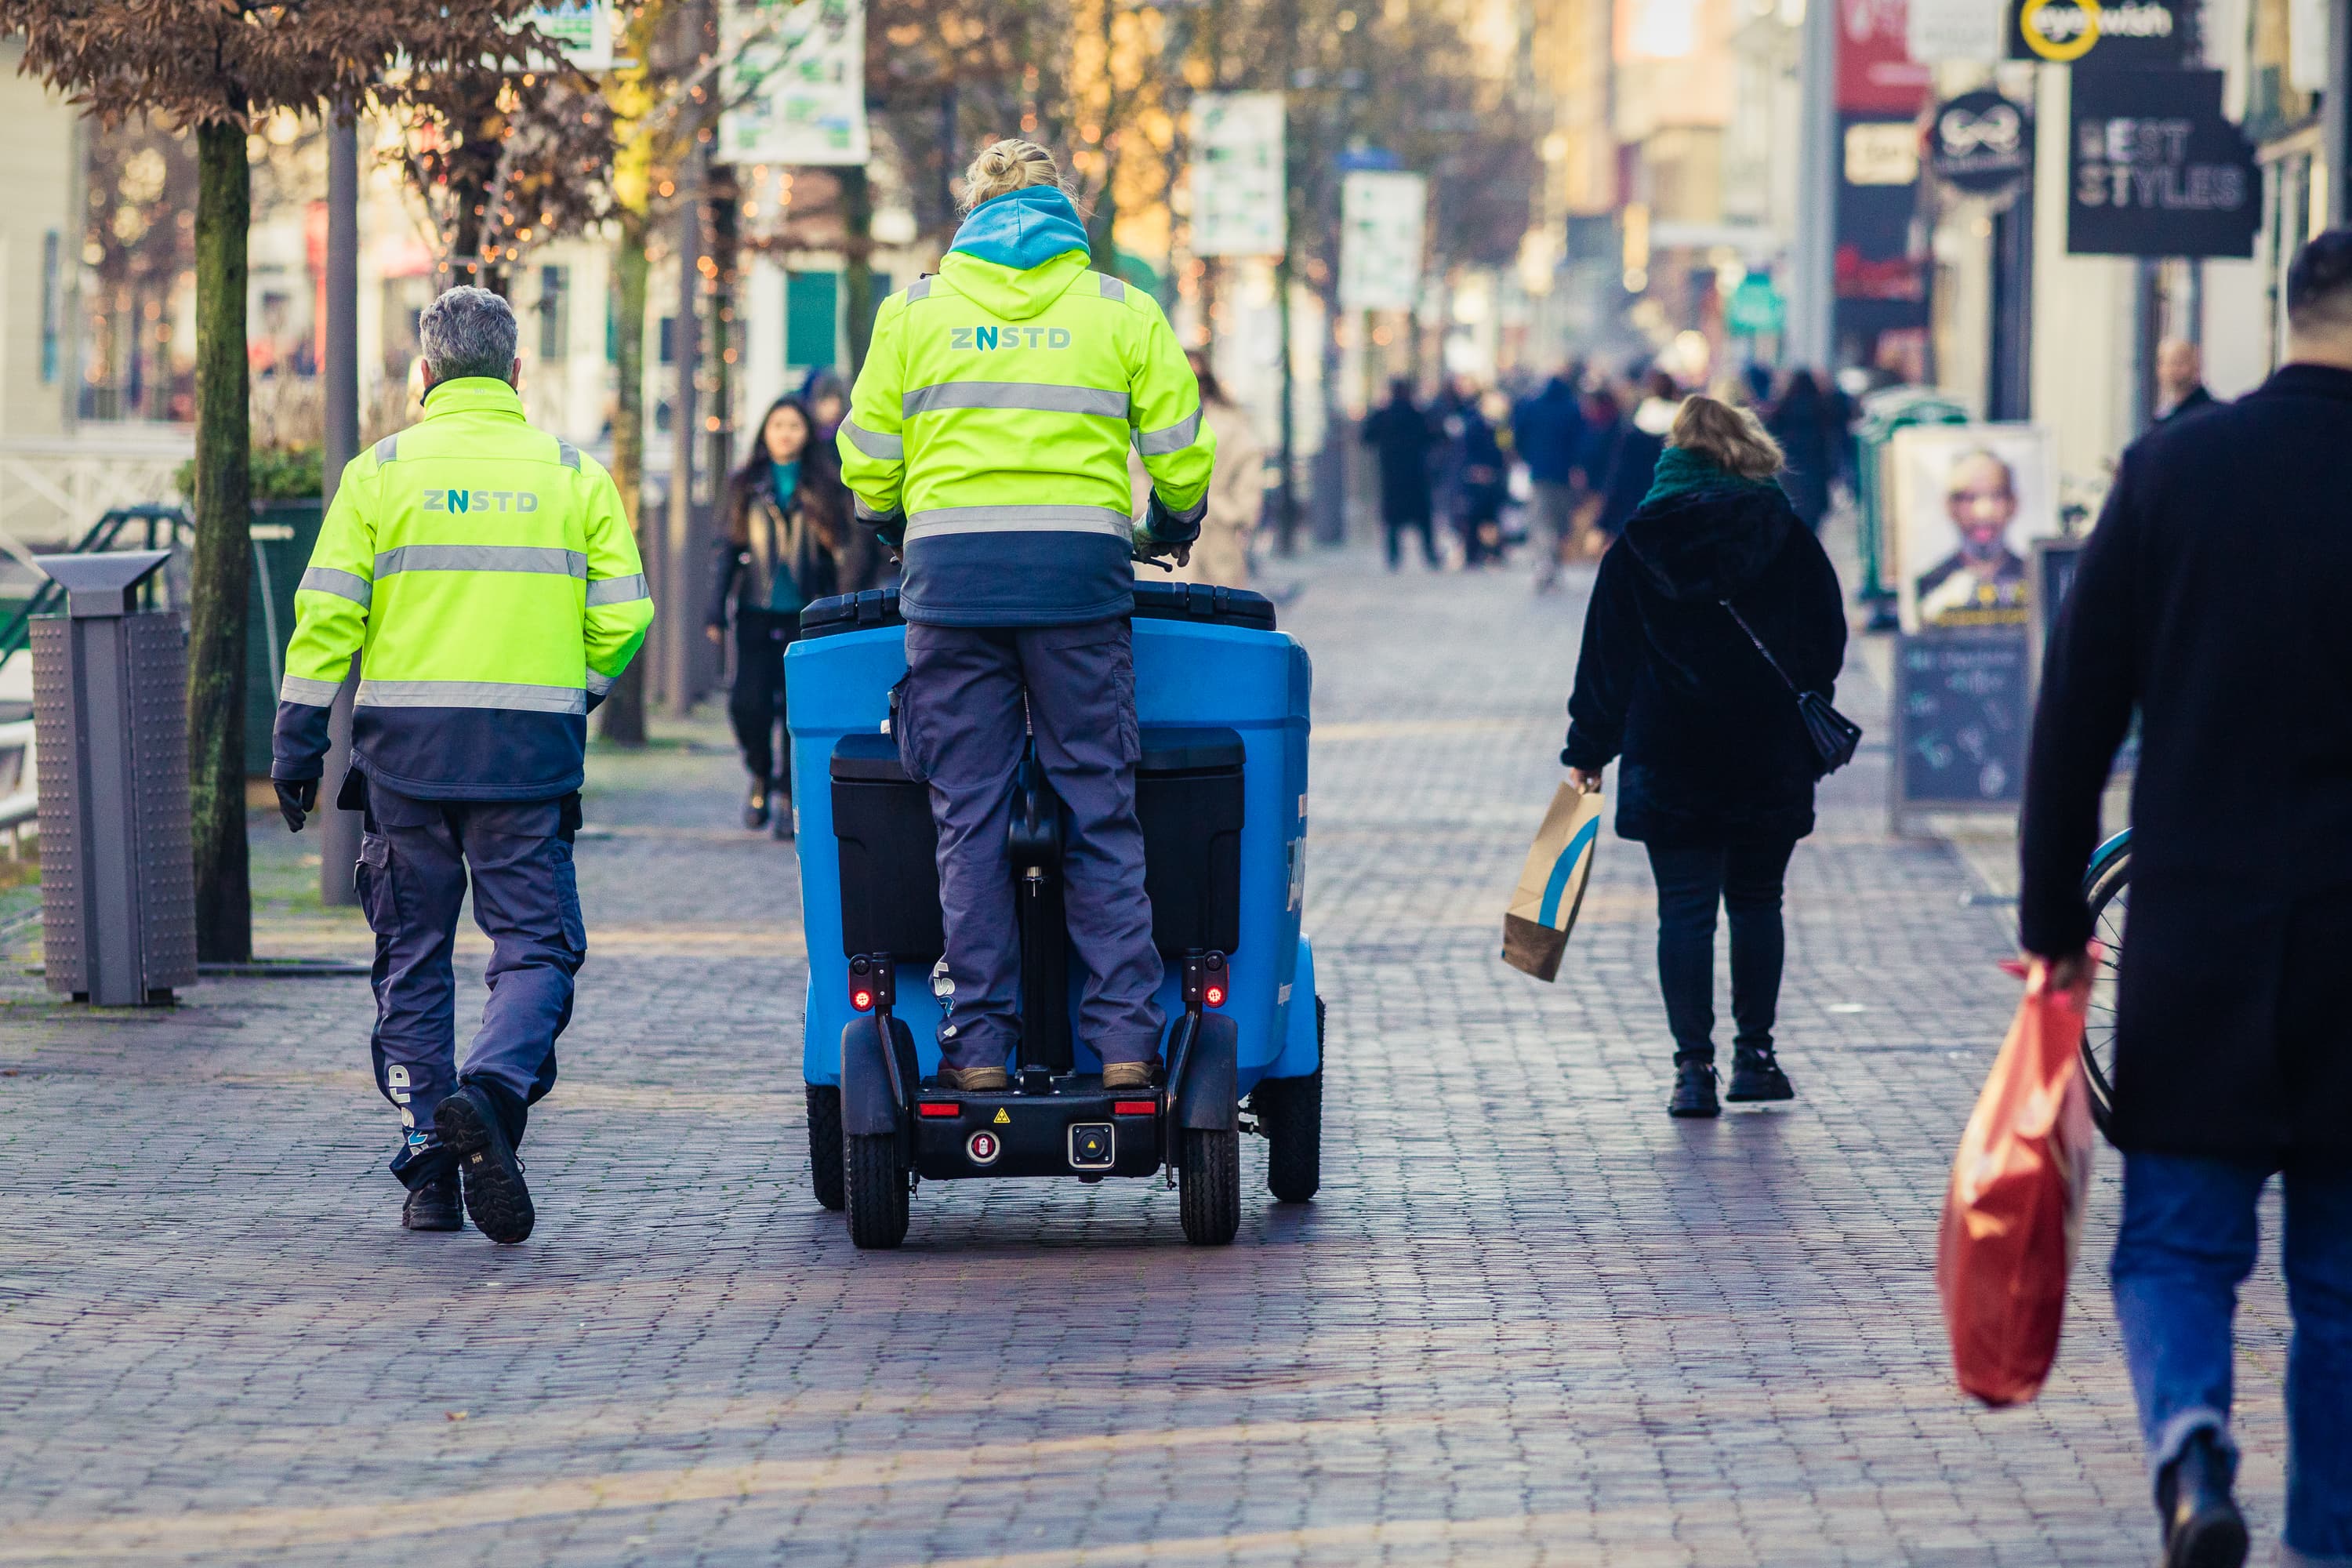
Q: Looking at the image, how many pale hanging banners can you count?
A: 4